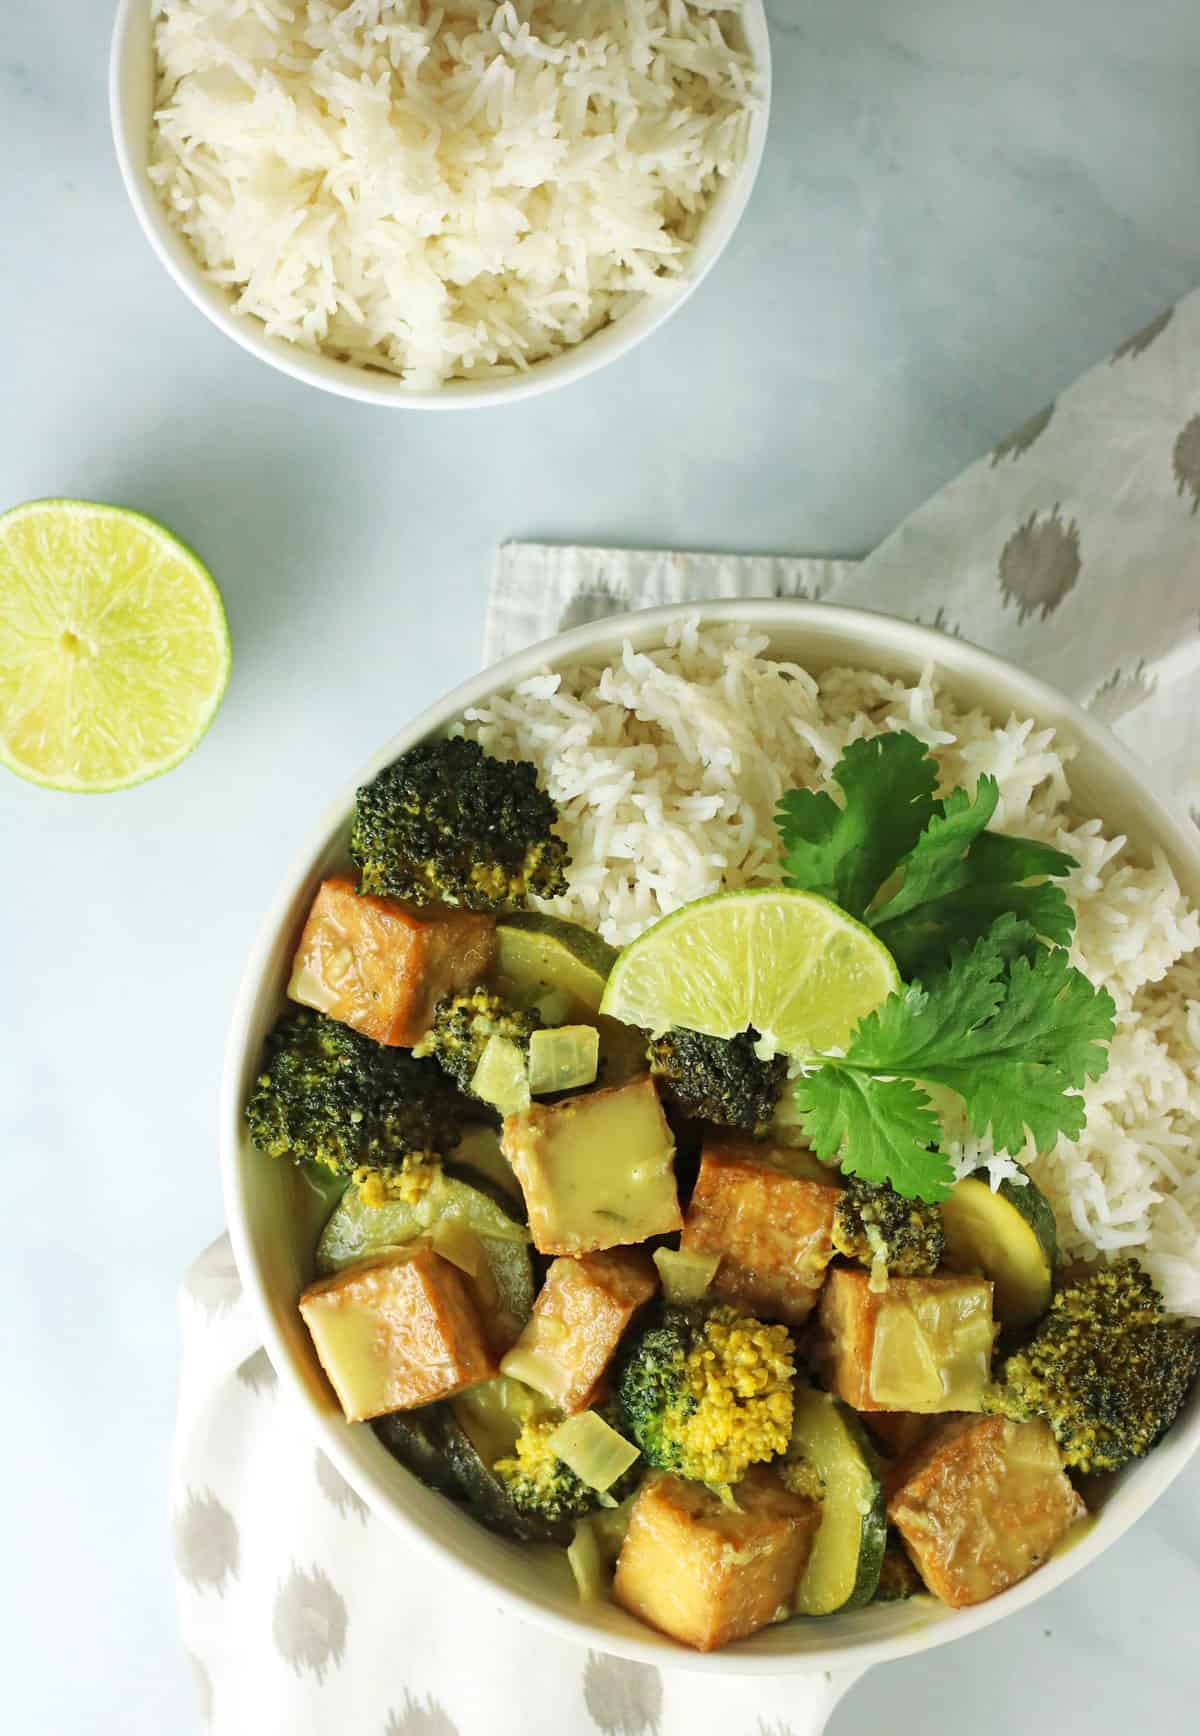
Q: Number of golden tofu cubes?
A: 8